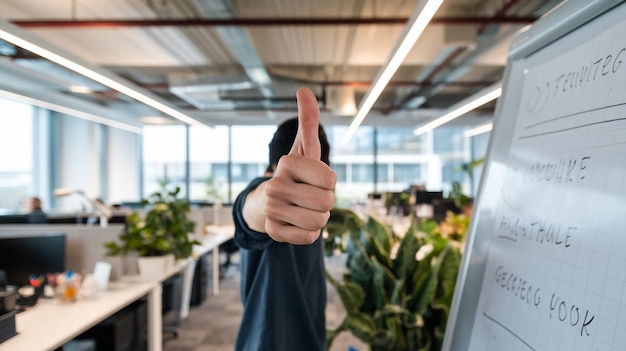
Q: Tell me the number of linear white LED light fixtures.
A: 5